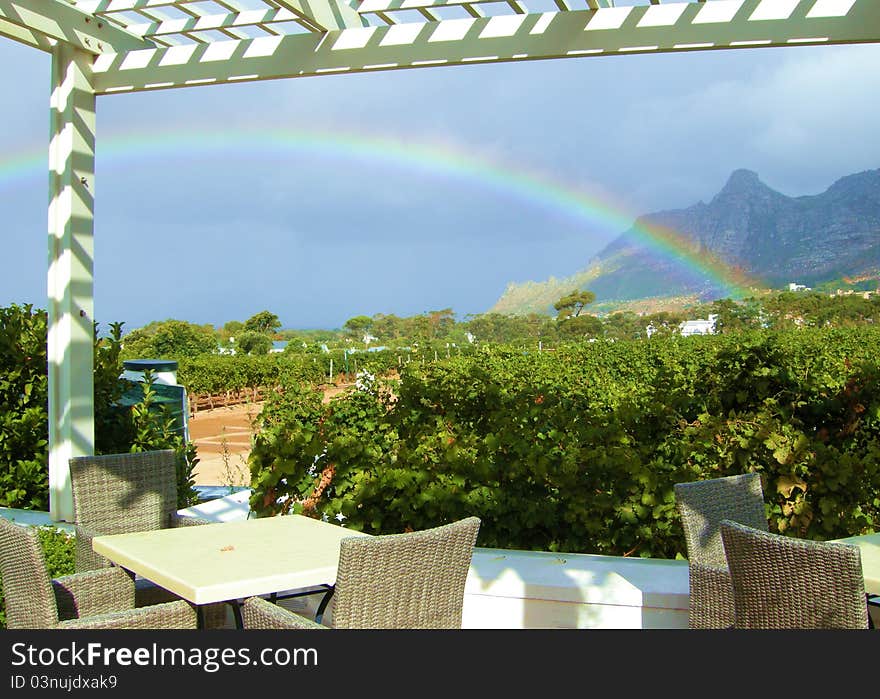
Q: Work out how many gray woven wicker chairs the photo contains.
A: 5